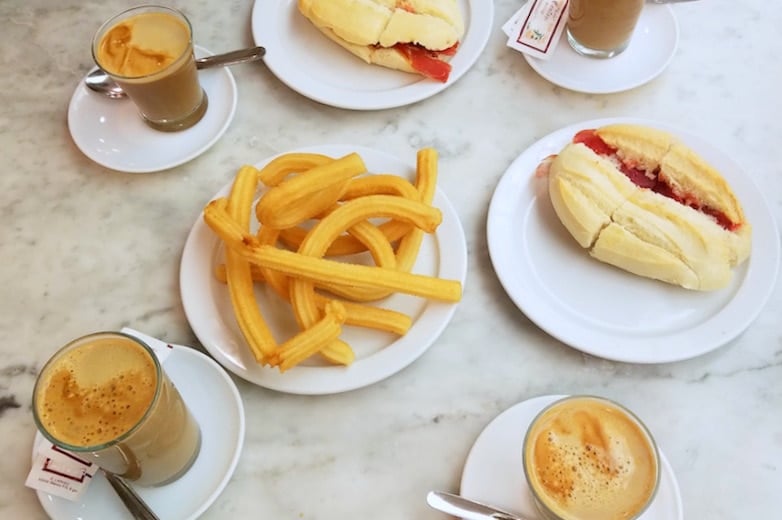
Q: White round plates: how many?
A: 7